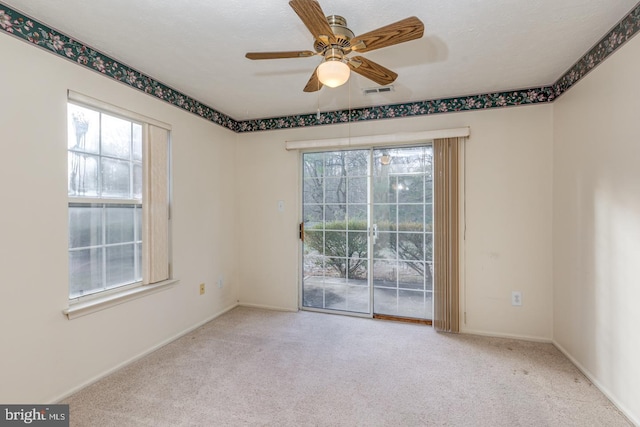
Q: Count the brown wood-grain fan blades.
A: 5